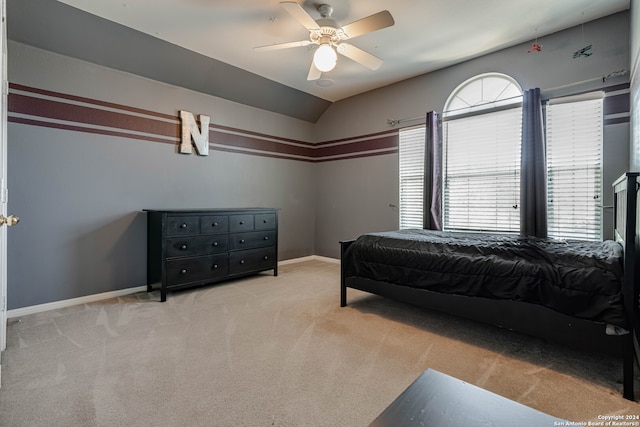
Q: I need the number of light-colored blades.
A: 5